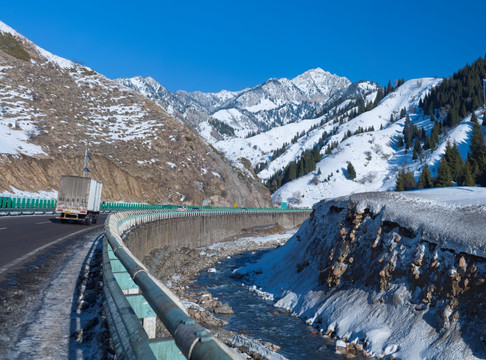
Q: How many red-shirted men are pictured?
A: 0